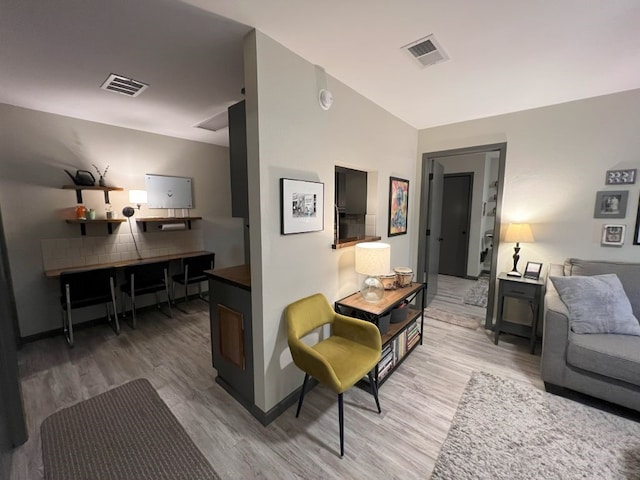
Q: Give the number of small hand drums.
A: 2